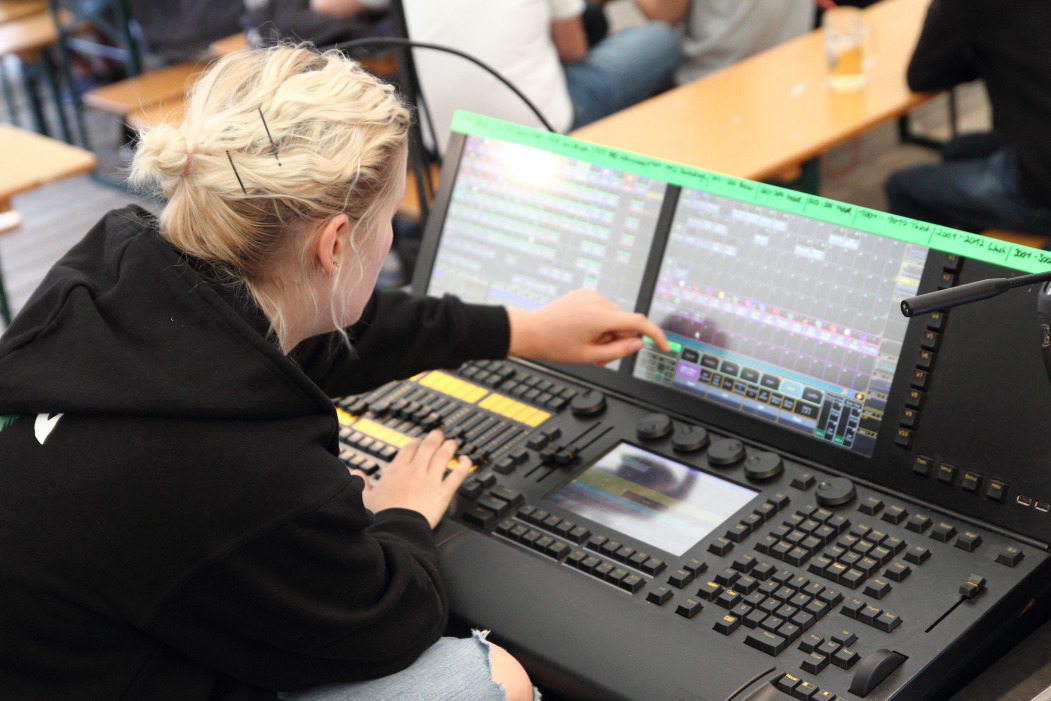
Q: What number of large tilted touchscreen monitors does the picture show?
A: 2